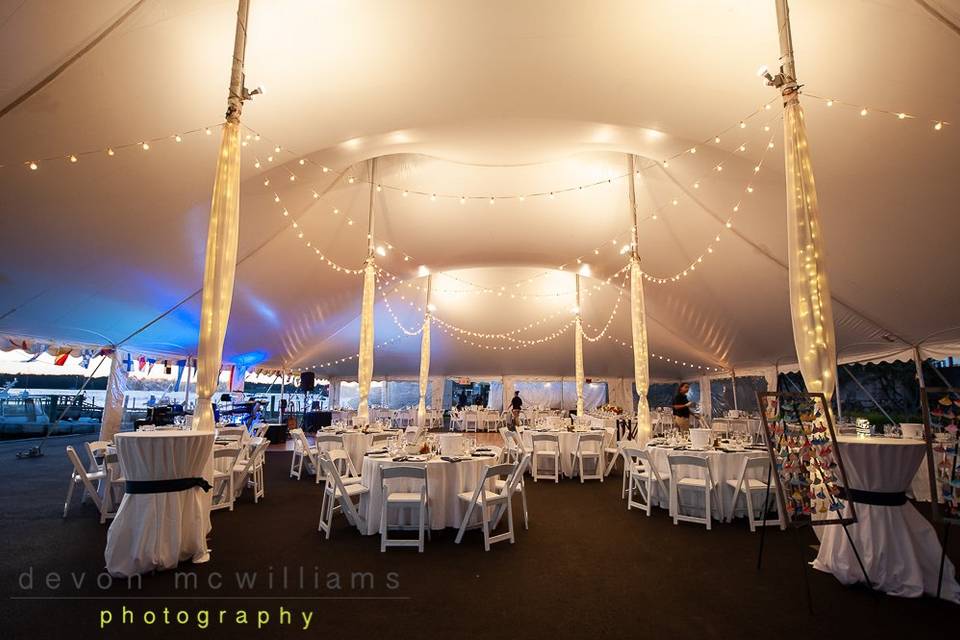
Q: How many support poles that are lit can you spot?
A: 6